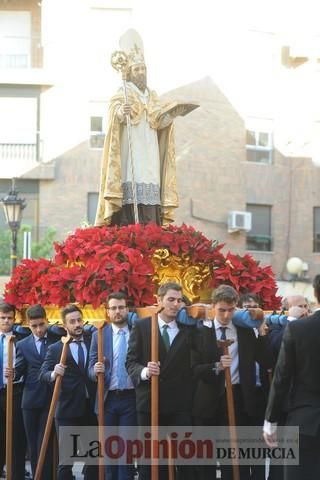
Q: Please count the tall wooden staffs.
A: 5